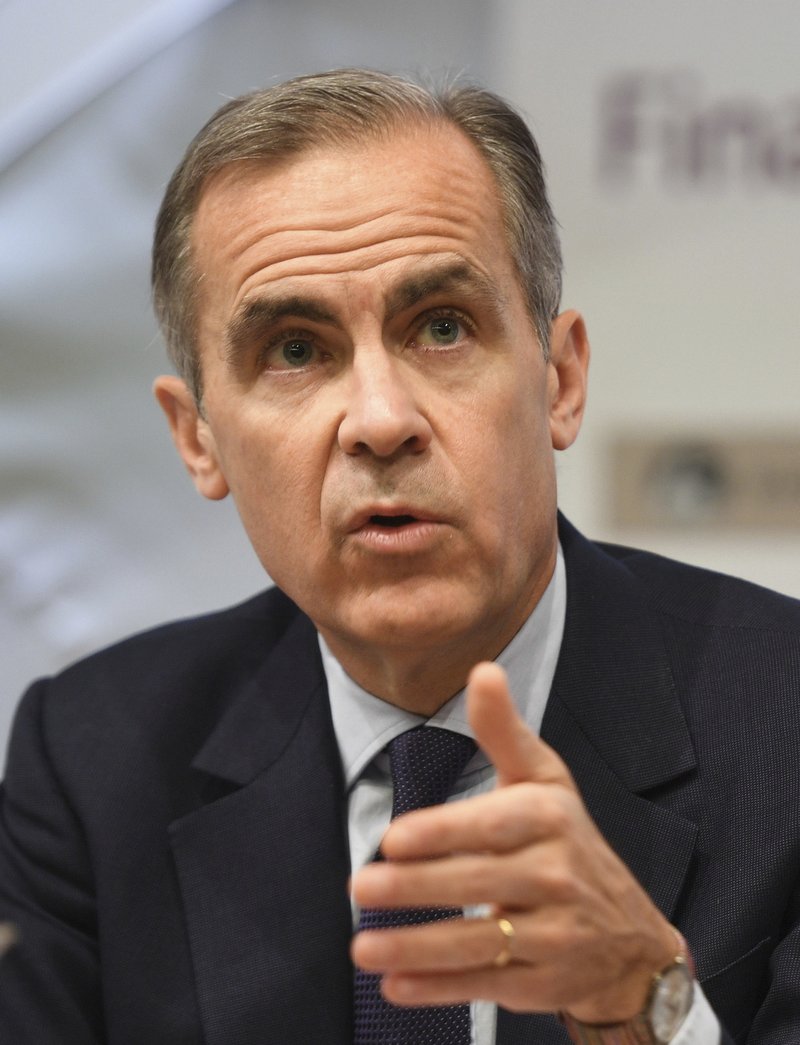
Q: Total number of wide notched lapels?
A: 2